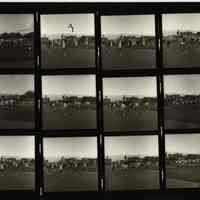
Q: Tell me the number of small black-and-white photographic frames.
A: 12